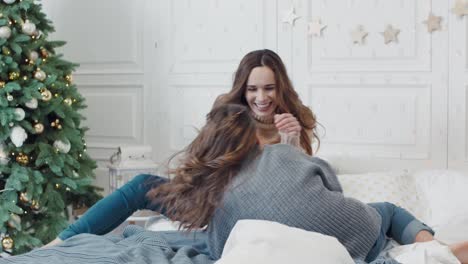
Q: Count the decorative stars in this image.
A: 6